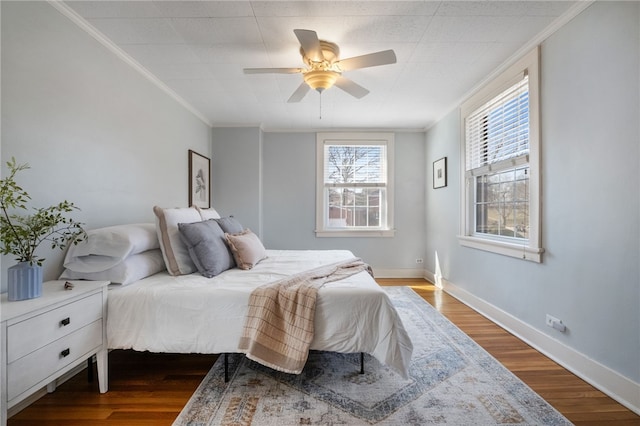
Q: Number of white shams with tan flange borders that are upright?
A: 2